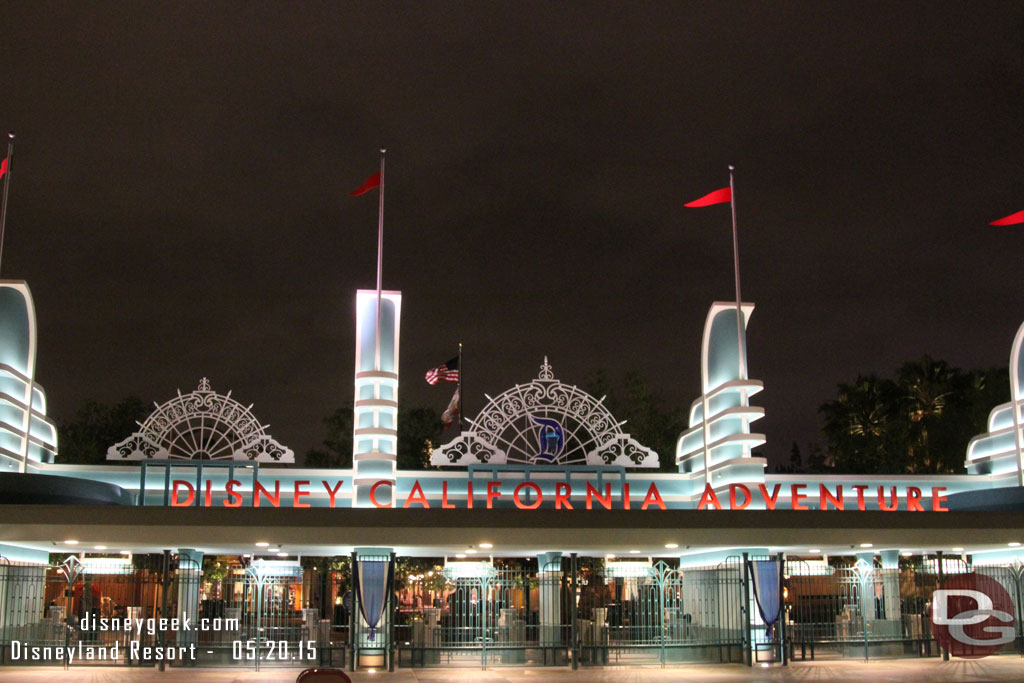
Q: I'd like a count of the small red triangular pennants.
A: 4